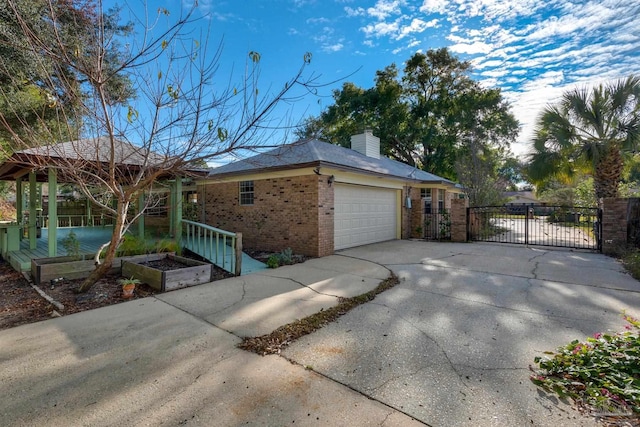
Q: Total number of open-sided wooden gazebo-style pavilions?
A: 1